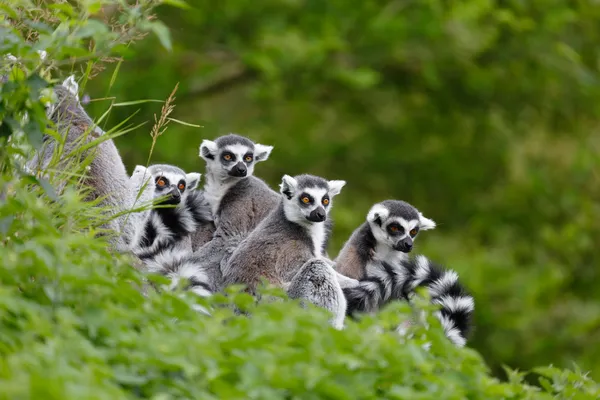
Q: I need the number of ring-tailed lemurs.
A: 5